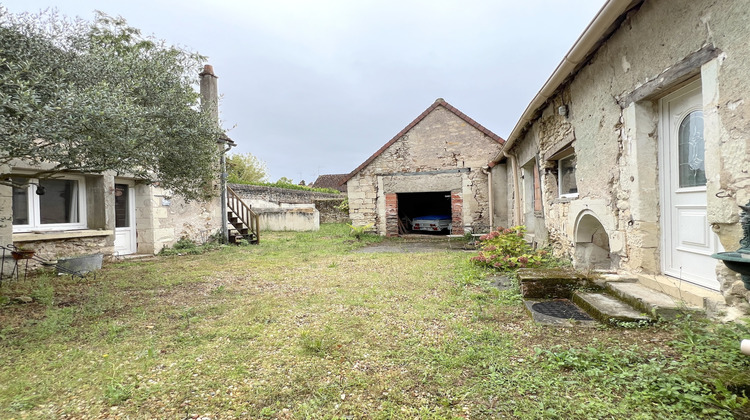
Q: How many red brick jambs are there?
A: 2